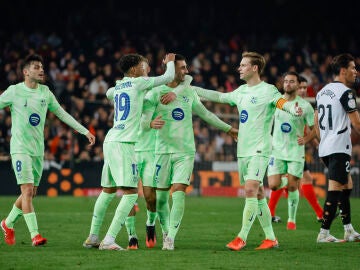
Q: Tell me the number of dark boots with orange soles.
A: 2